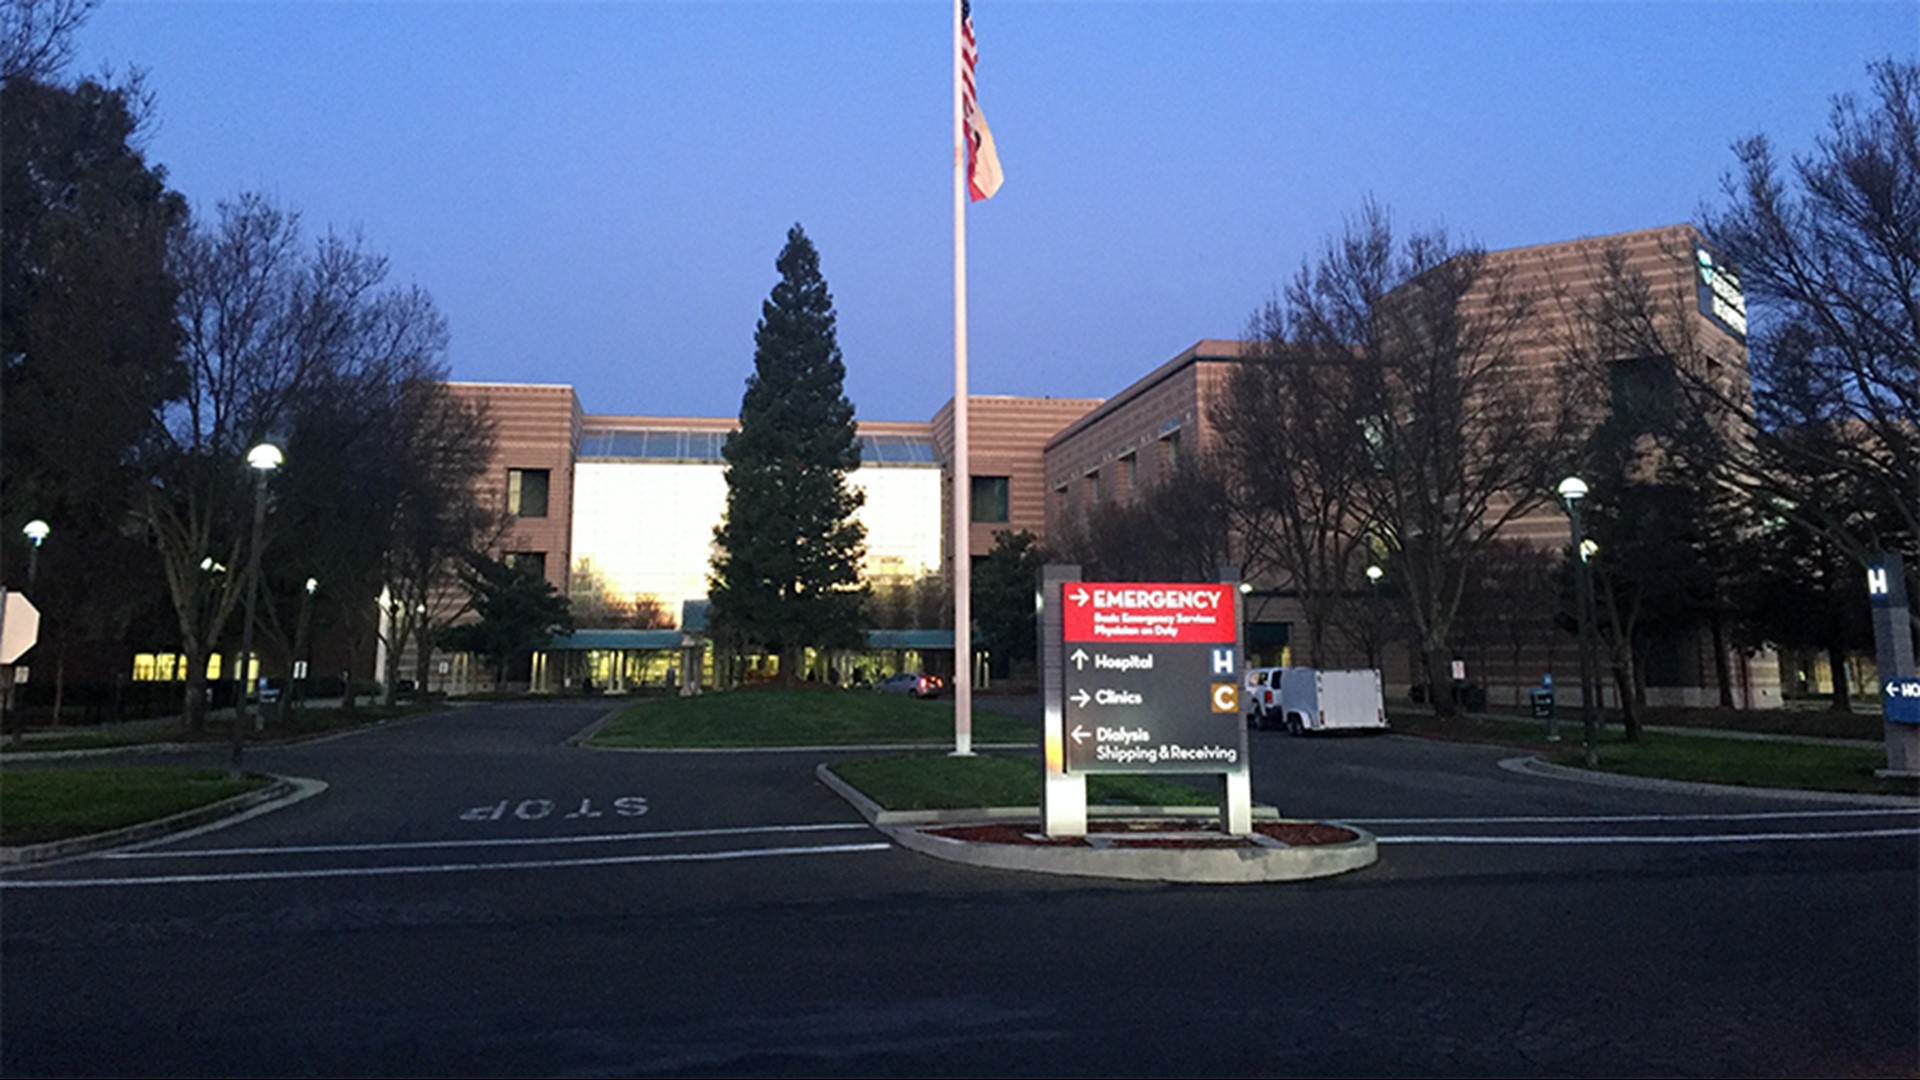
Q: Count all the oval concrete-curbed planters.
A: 1